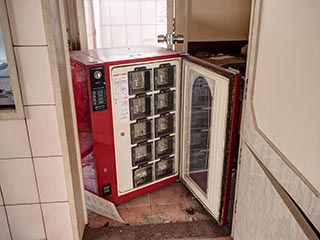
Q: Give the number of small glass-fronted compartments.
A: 10